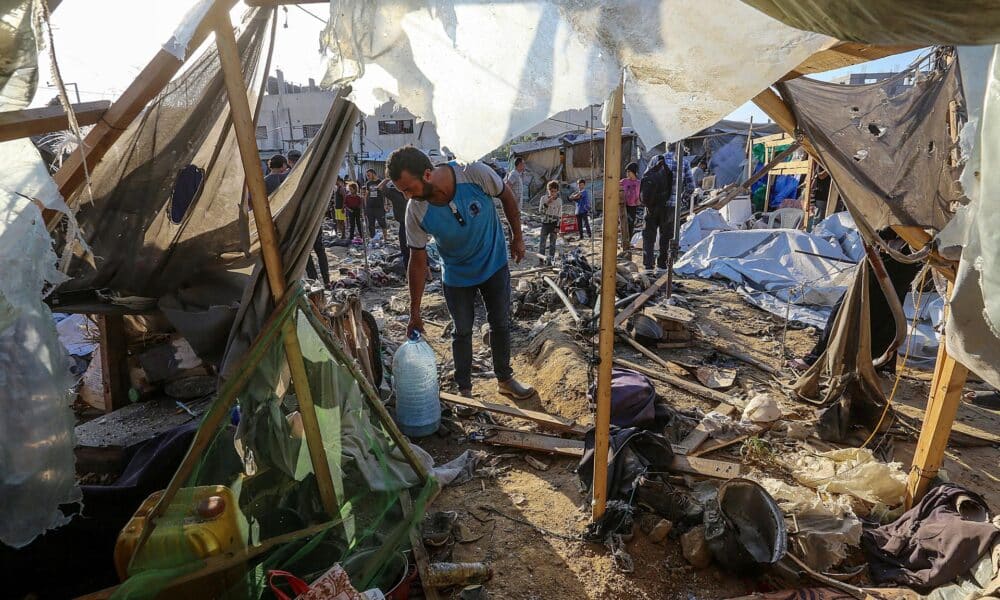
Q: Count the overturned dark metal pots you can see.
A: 1